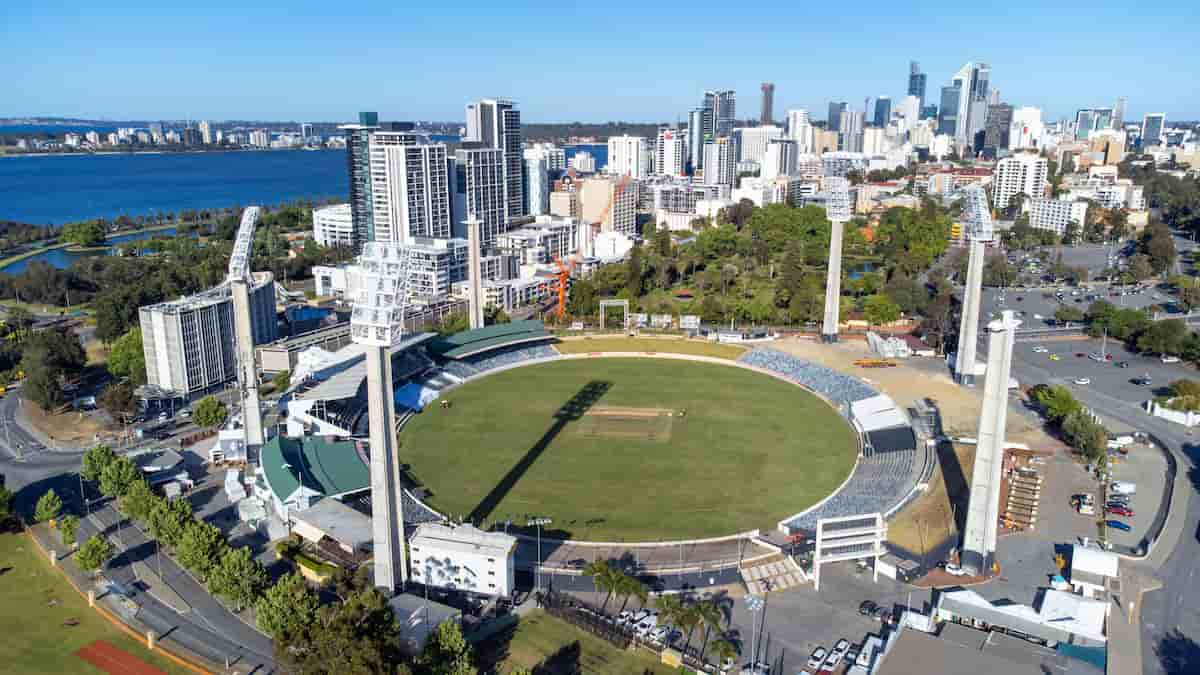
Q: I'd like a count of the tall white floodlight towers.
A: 6